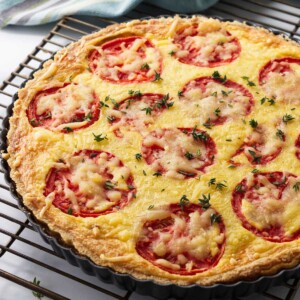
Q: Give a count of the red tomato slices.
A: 12